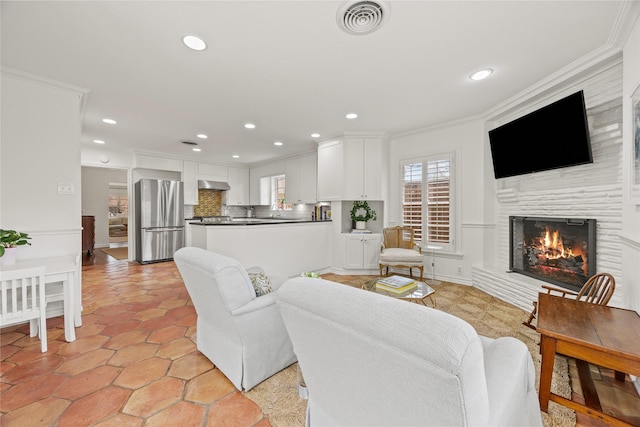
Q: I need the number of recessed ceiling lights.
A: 11